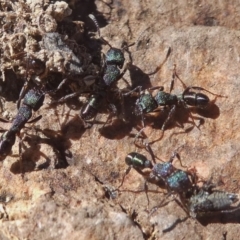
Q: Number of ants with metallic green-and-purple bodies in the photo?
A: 4